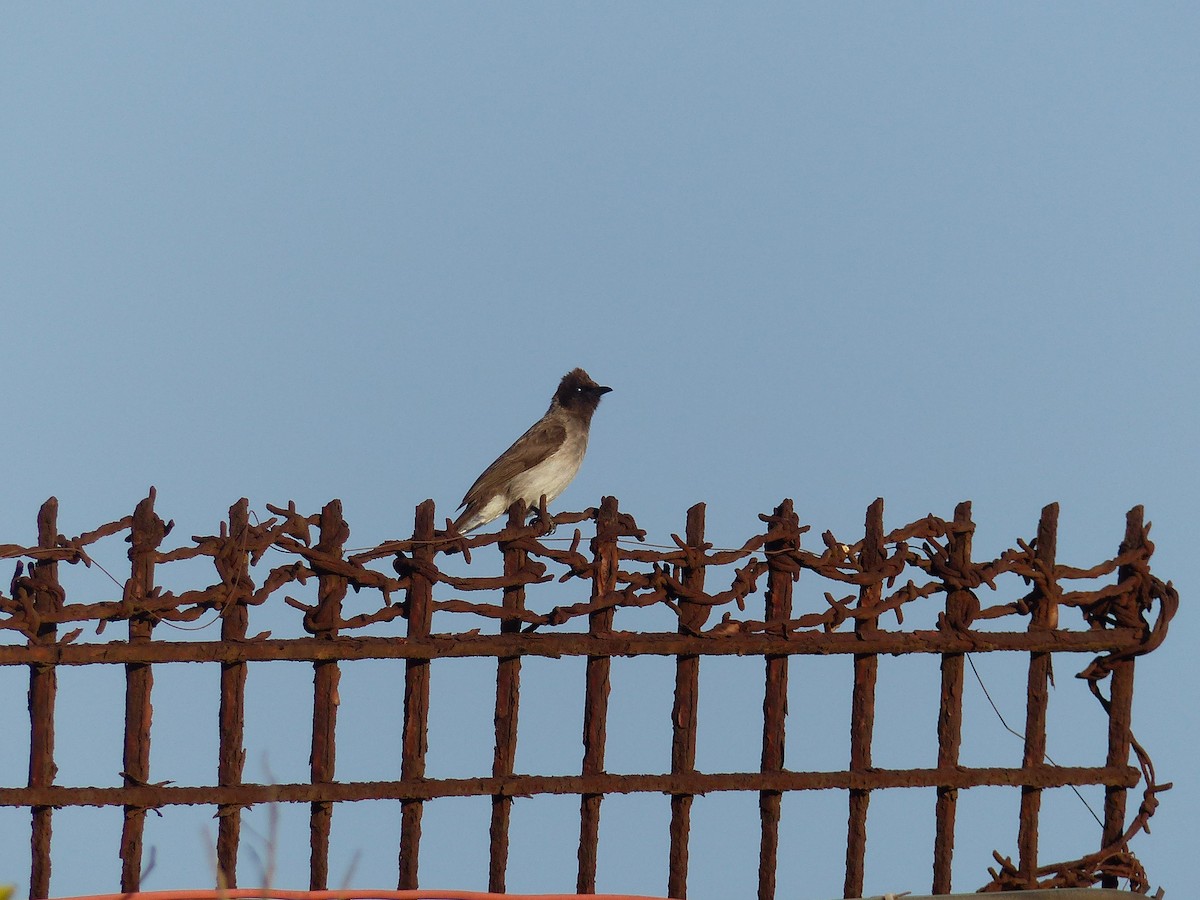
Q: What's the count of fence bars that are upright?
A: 13